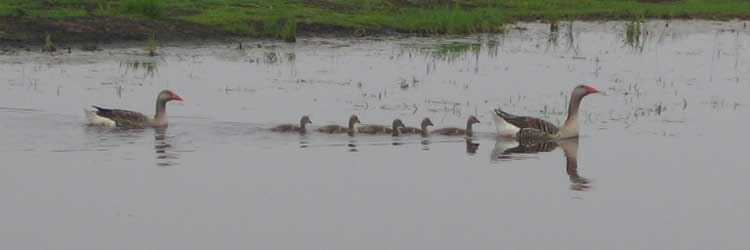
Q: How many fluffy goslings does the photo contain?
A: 5